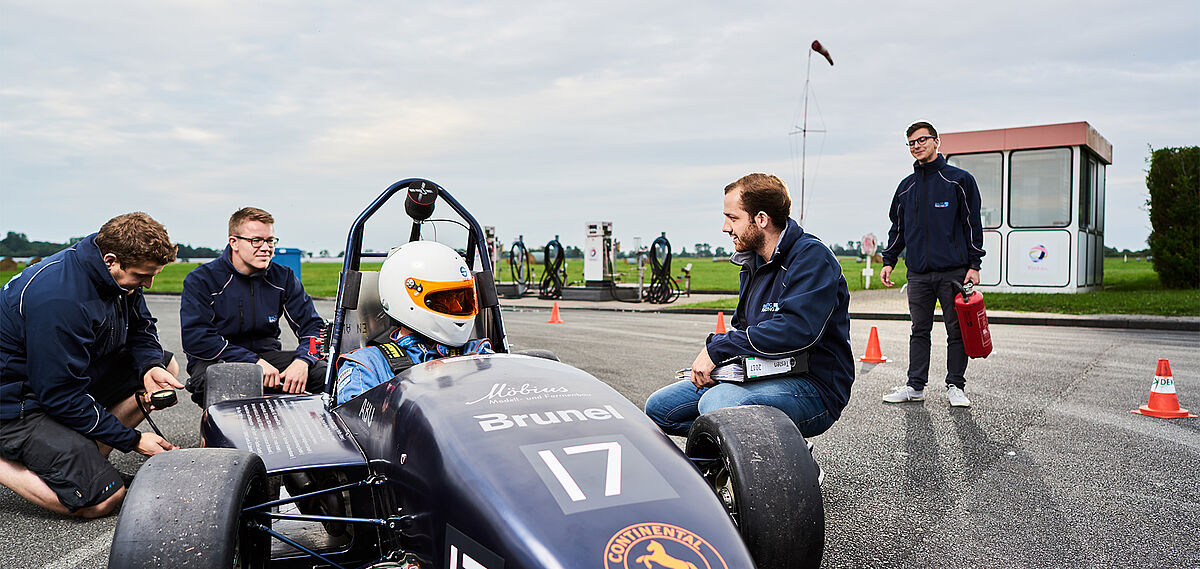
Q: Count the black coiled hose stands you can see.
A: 3